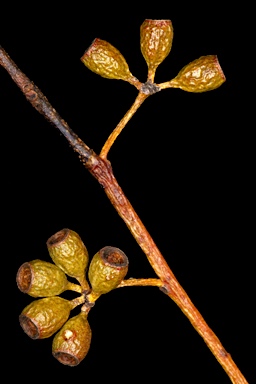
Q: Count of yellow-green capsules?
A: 8